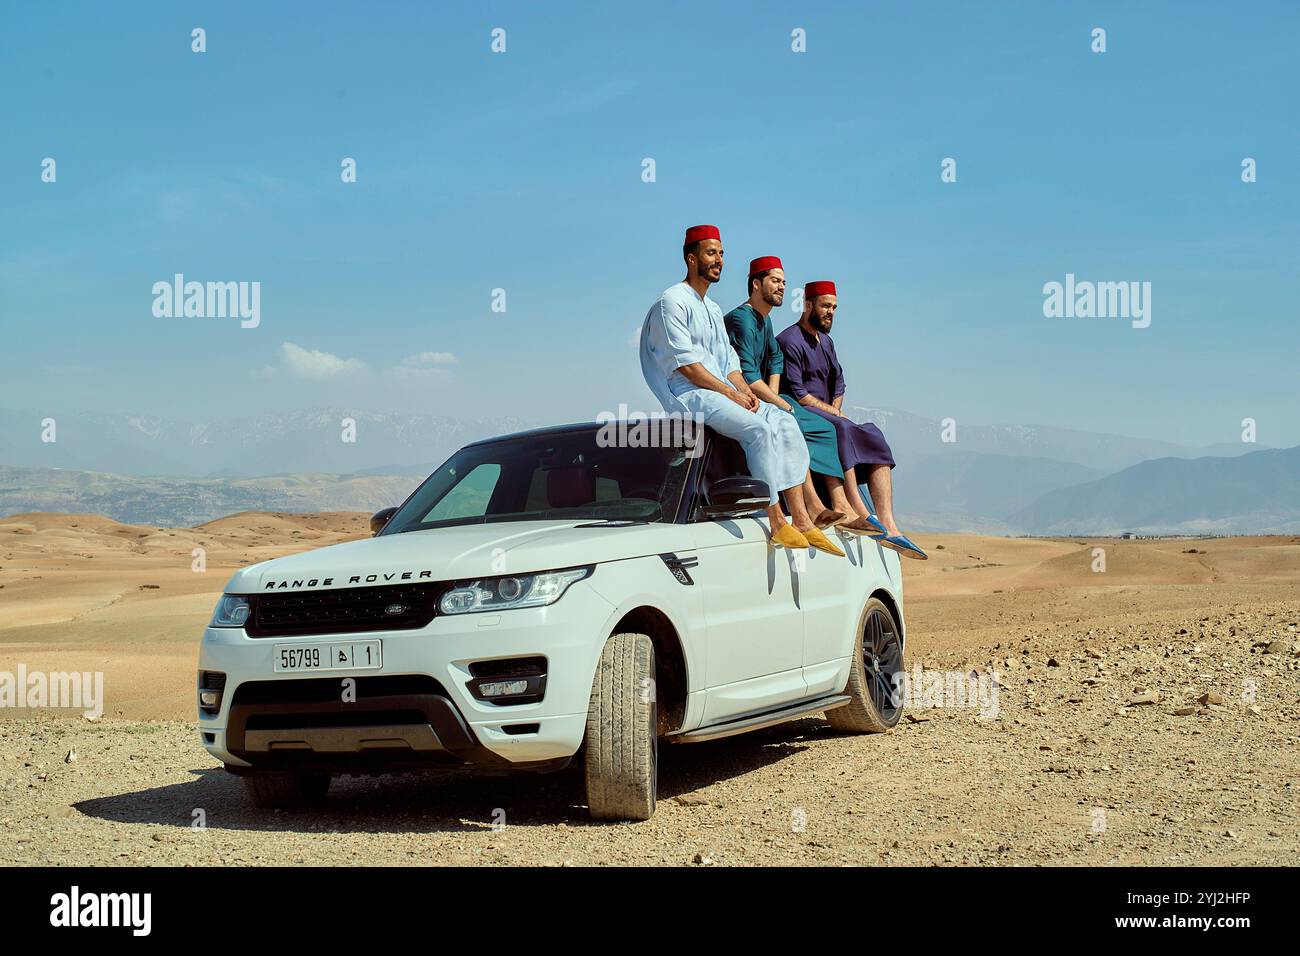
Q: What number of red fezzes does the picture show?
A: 3